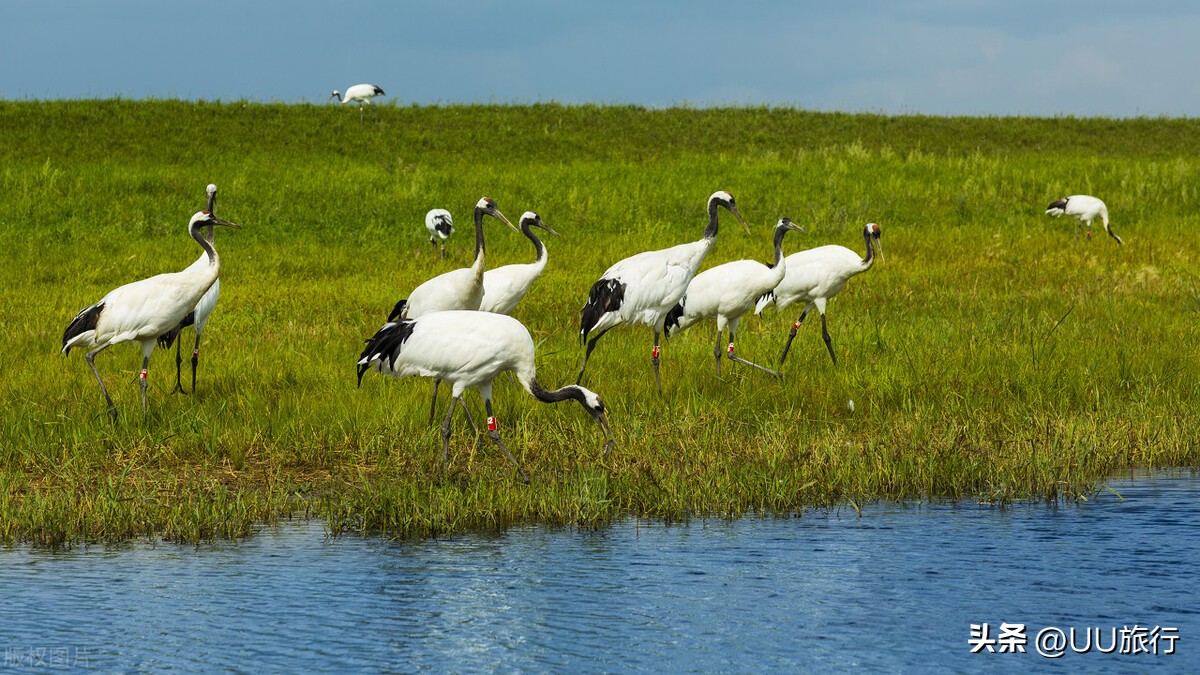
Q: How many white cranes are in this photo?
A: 11